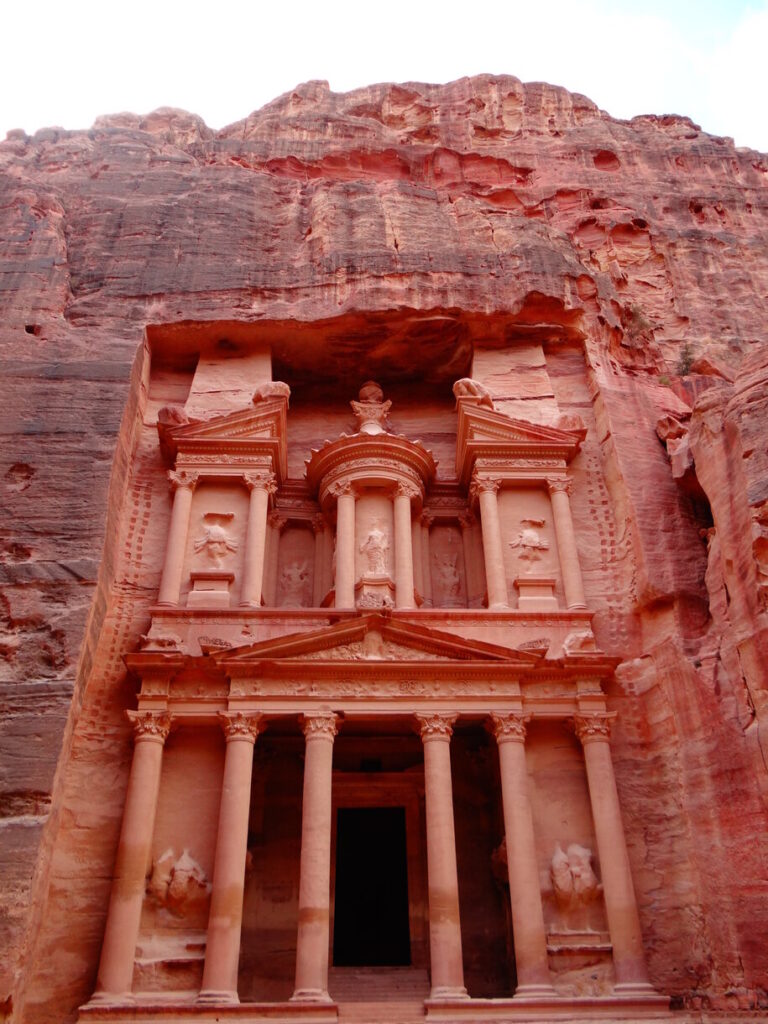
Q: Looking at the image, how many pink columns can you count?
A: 12